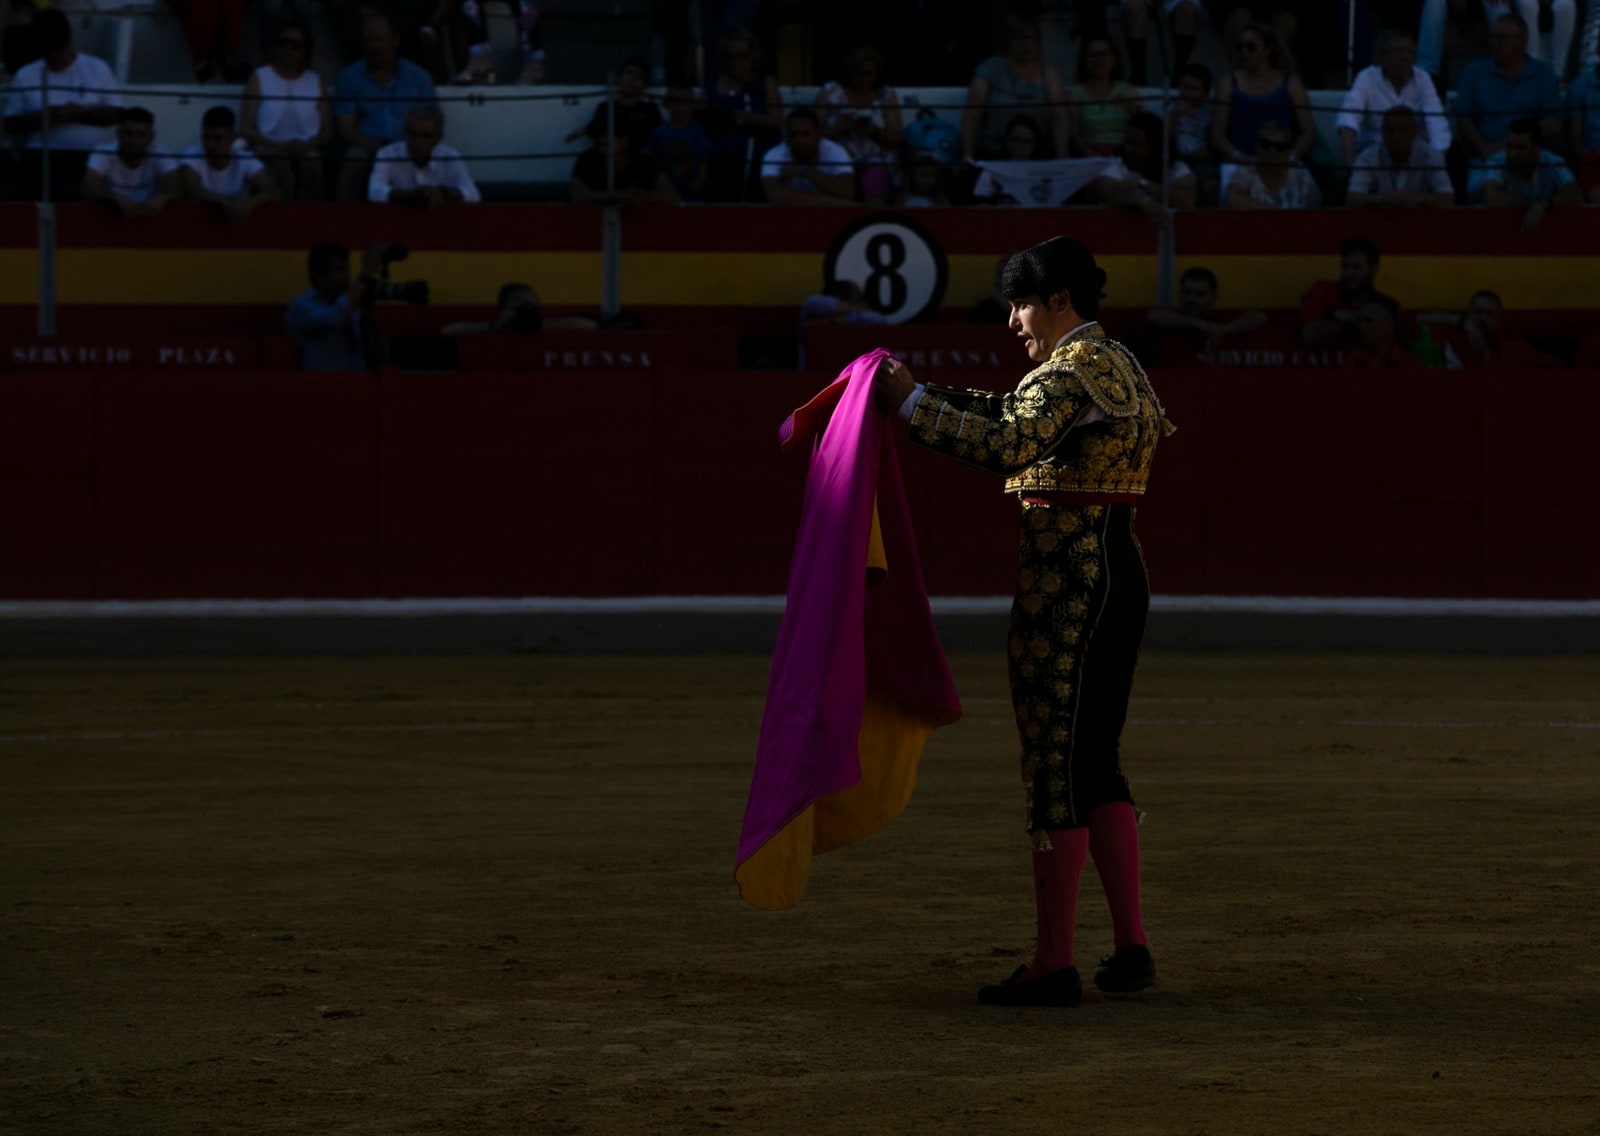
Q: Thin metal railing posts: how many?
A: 3